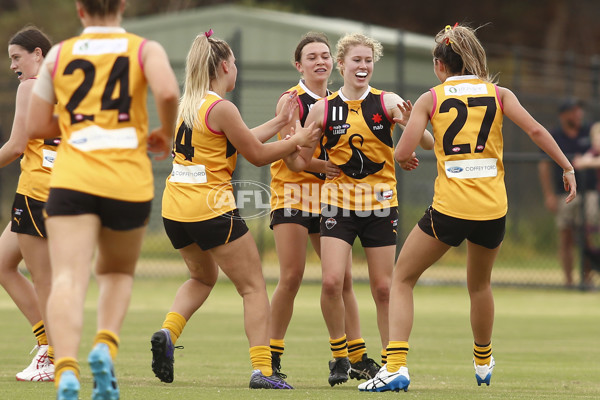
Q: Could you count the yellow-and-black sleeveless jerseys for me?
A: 6